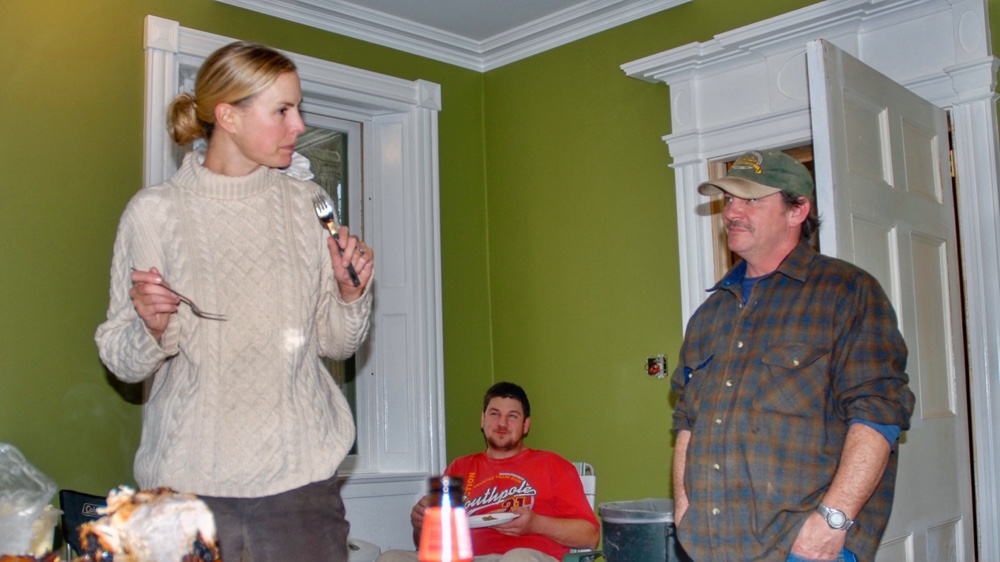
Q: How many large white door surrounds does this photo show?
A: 1